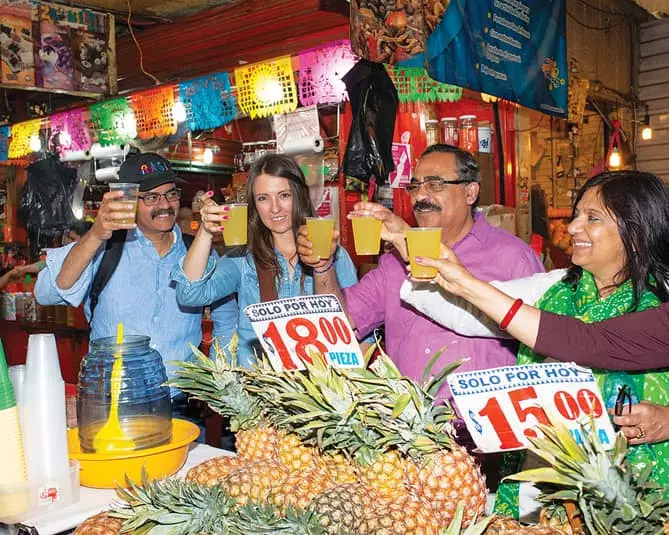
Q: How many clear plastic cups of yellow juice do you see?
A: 5